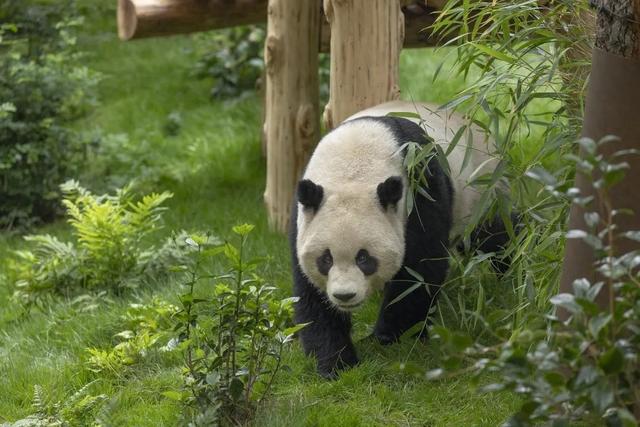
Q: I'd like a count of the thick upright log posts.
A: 2